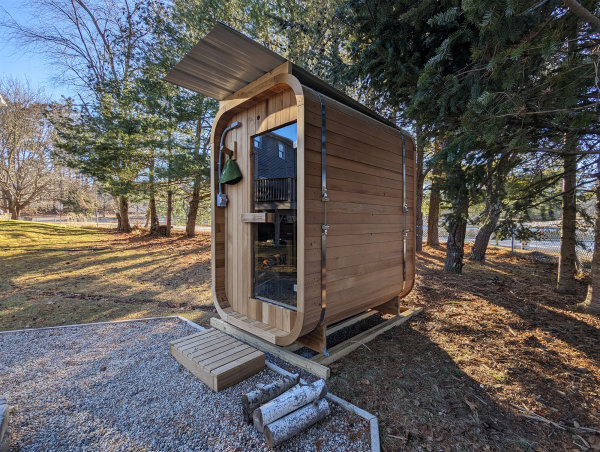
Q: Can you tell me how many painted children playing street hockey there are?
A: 0